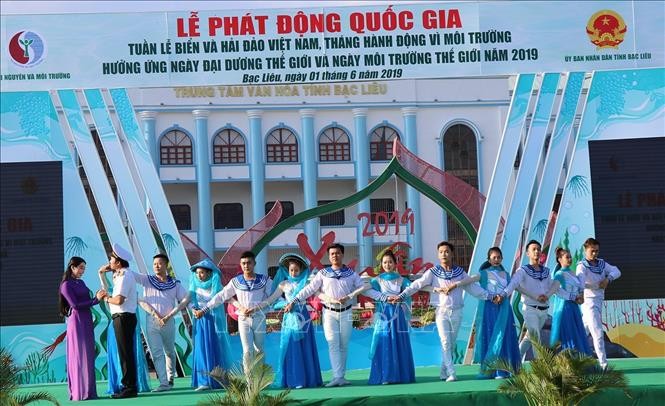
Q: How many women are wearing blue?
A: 6